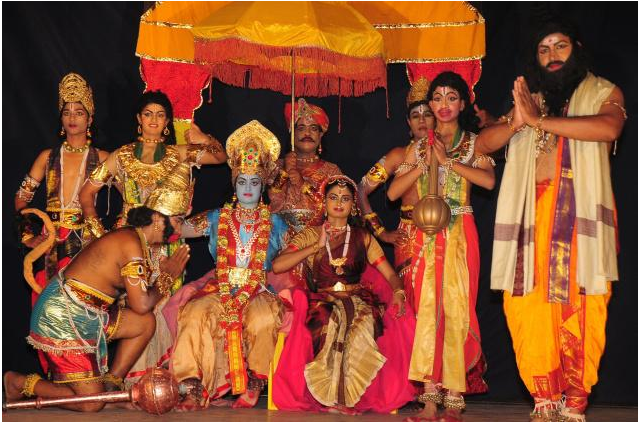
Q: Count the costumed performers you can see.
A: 9